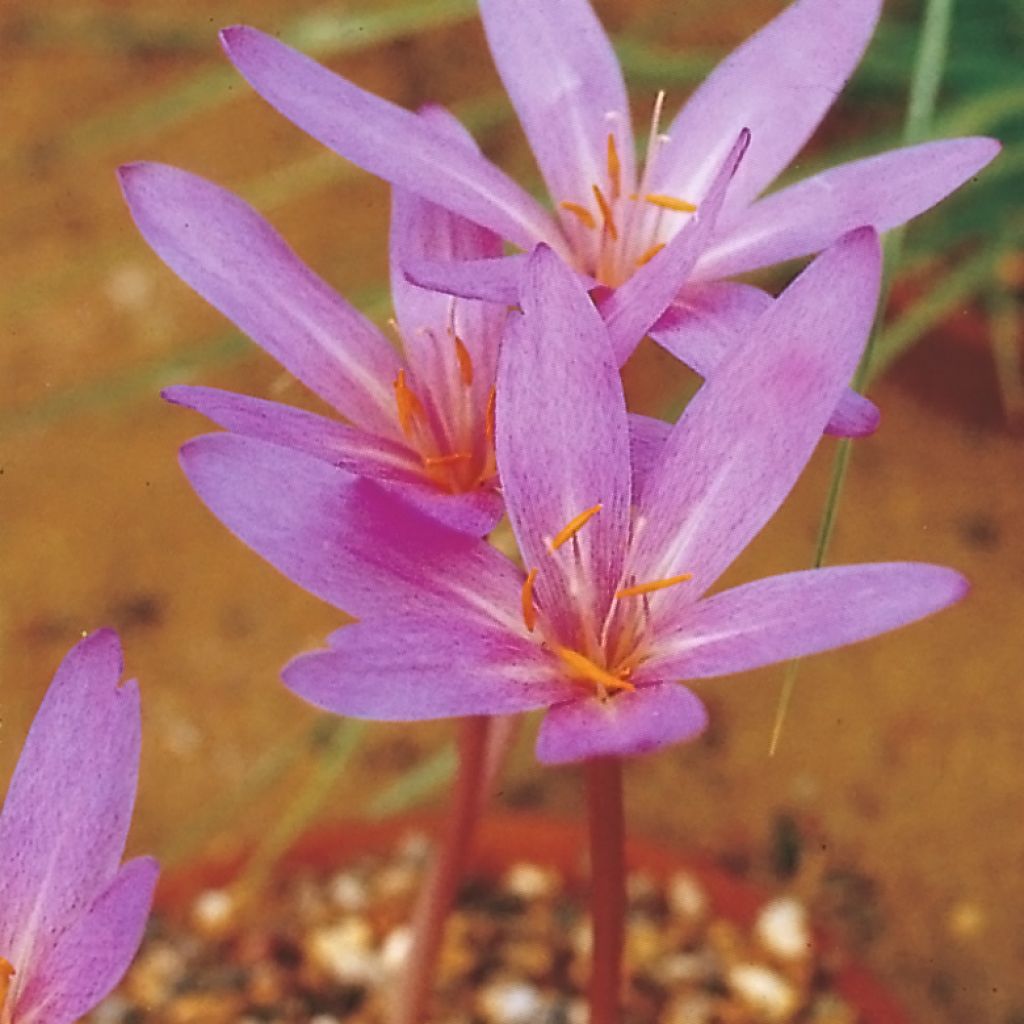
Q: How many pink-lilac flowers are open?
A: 4